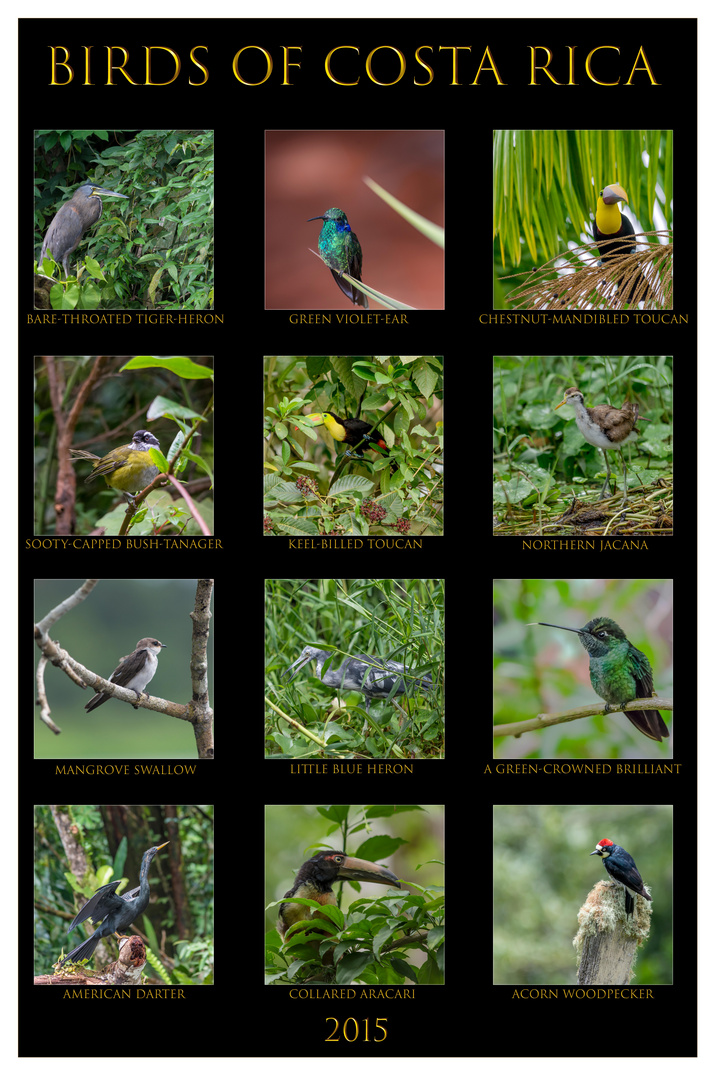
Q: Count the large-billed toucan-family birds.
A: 3